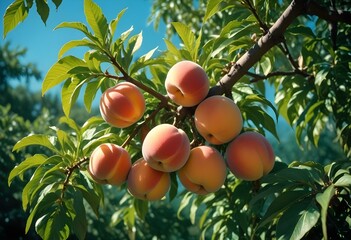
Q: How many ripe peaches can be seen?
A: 8